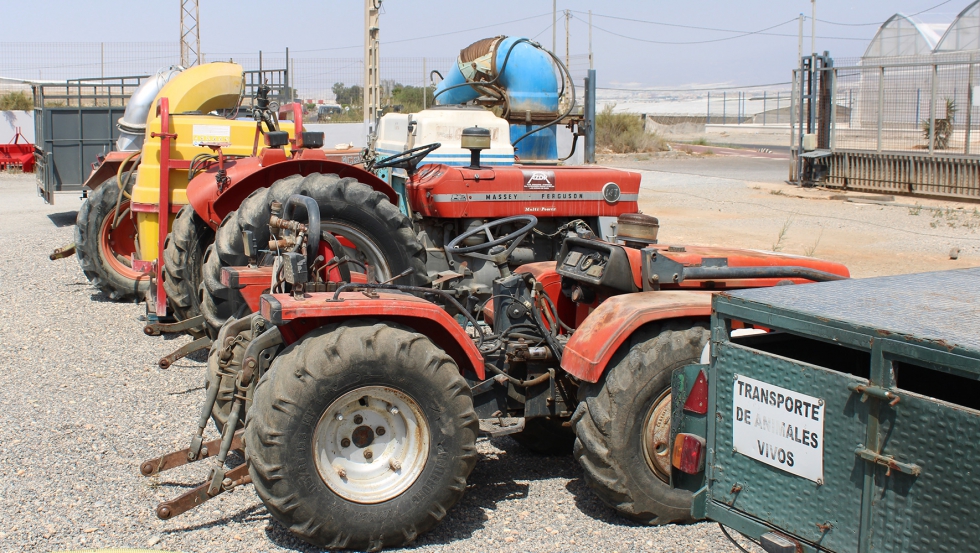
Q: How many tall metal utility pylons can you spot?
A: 2